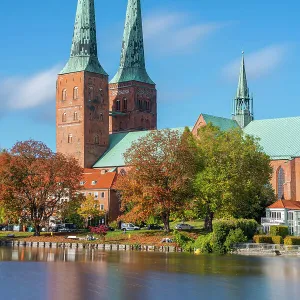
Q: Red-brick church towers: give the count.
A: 2